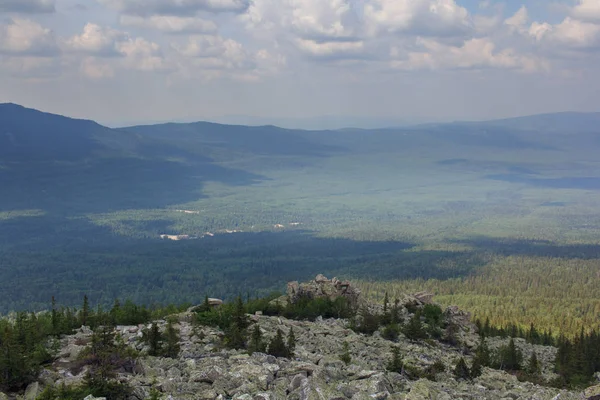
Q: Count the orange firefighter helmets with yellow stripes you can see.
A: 0